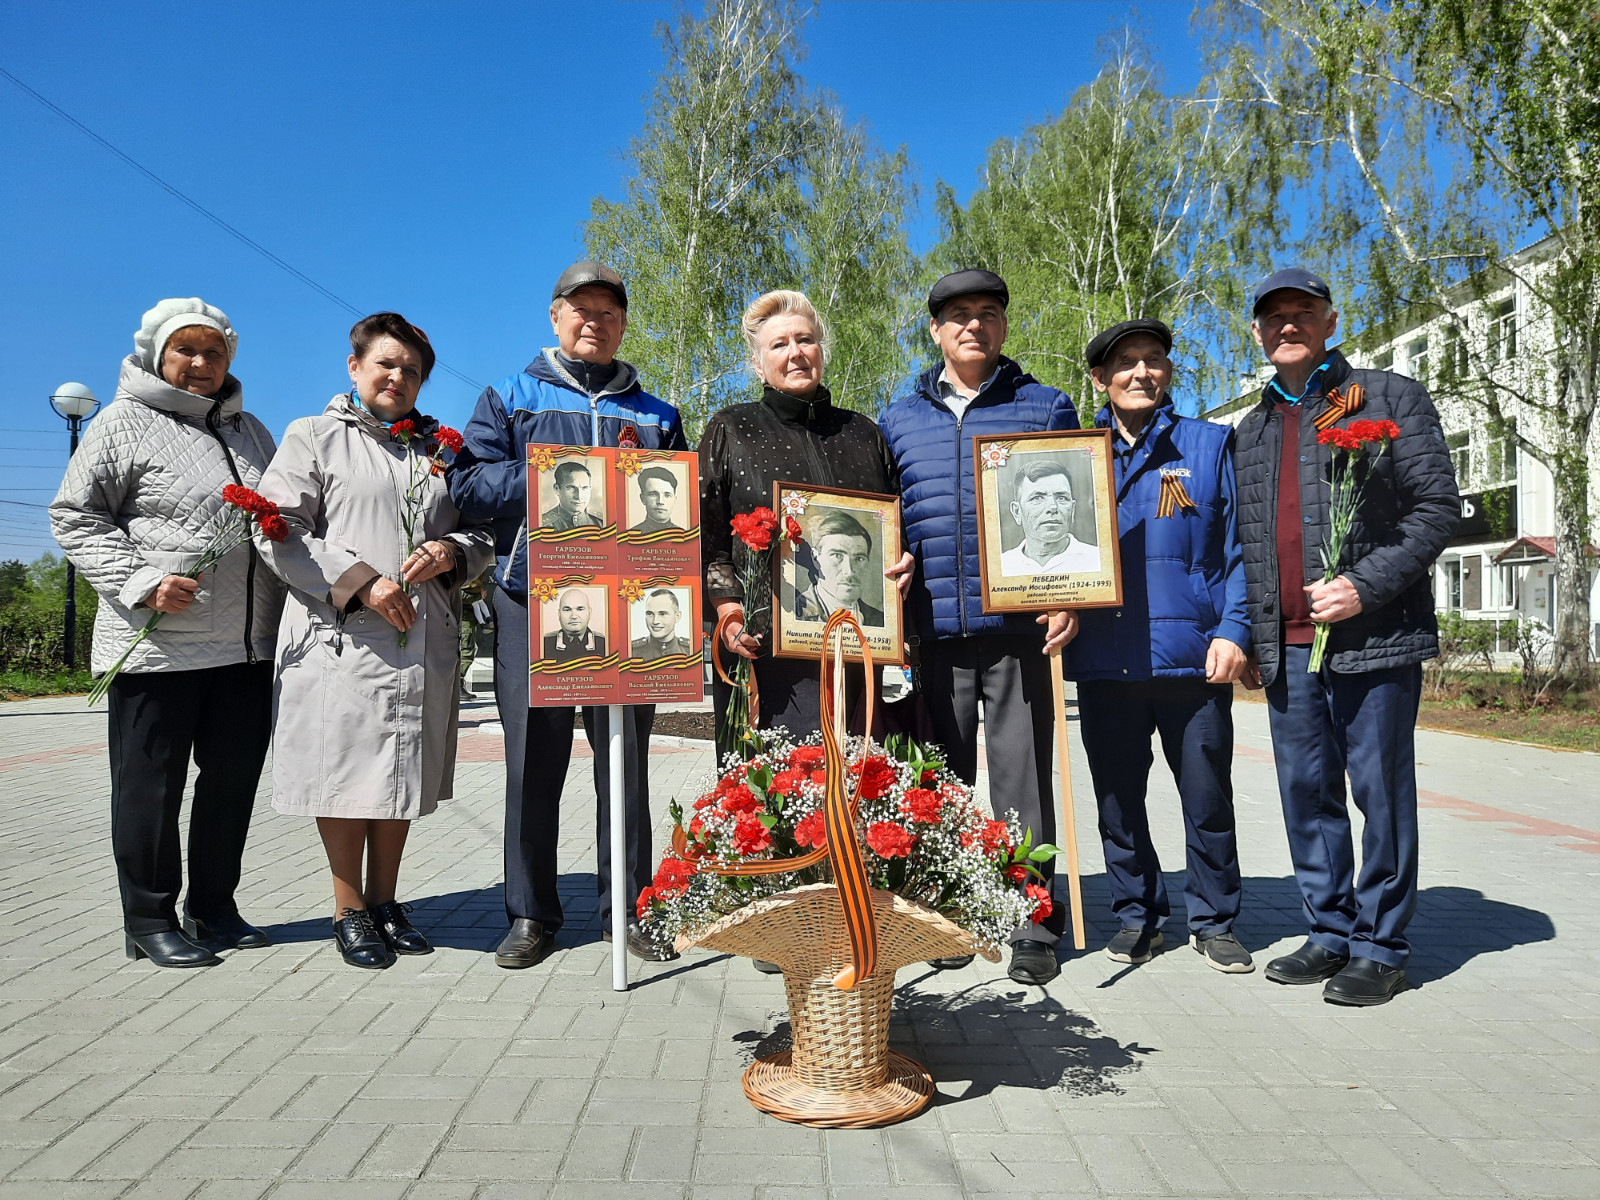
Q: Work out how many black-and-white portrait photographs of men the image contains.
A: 6